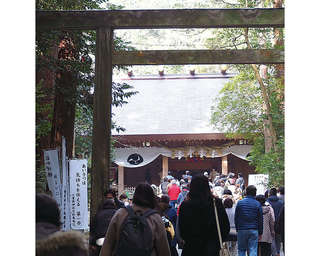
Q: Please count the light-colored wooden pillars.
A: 3